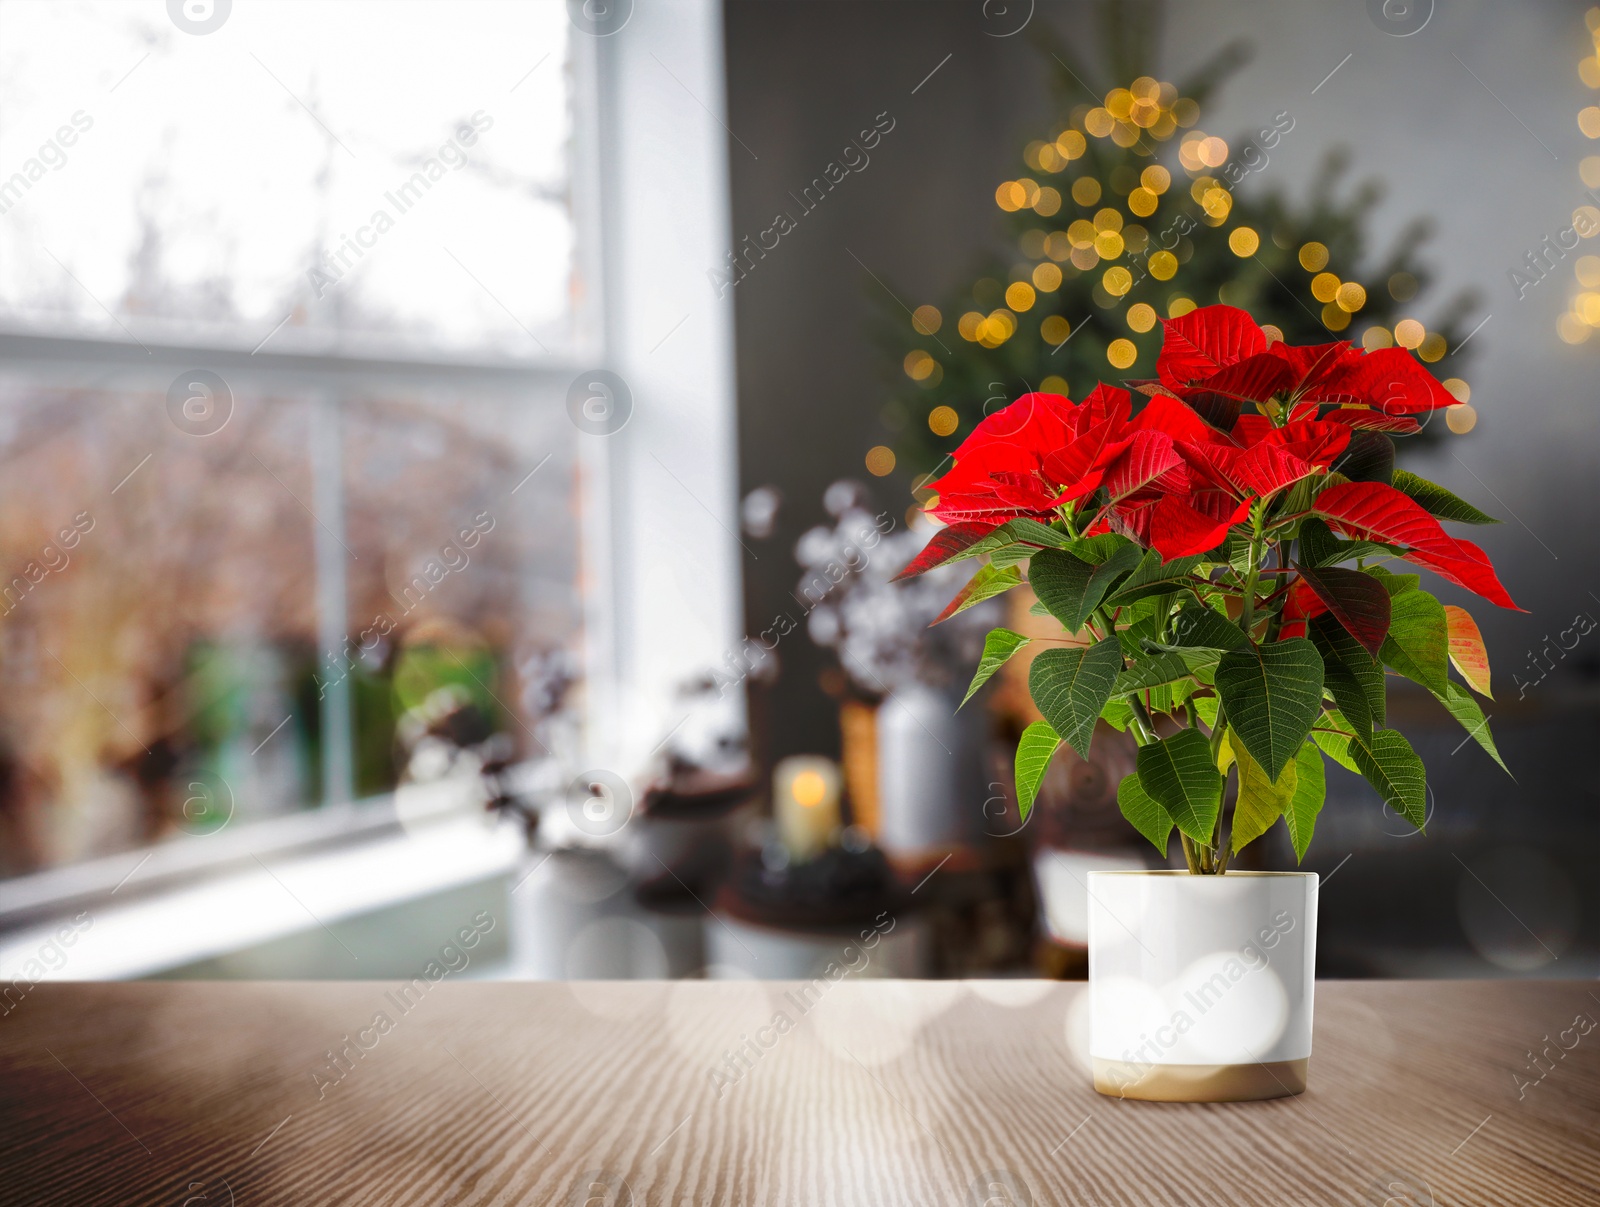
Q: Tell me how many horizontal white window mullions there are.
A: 1